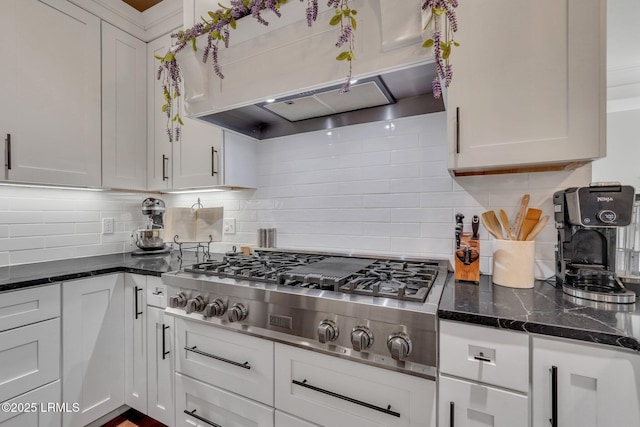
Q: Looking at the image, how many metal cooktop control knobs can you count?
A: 7